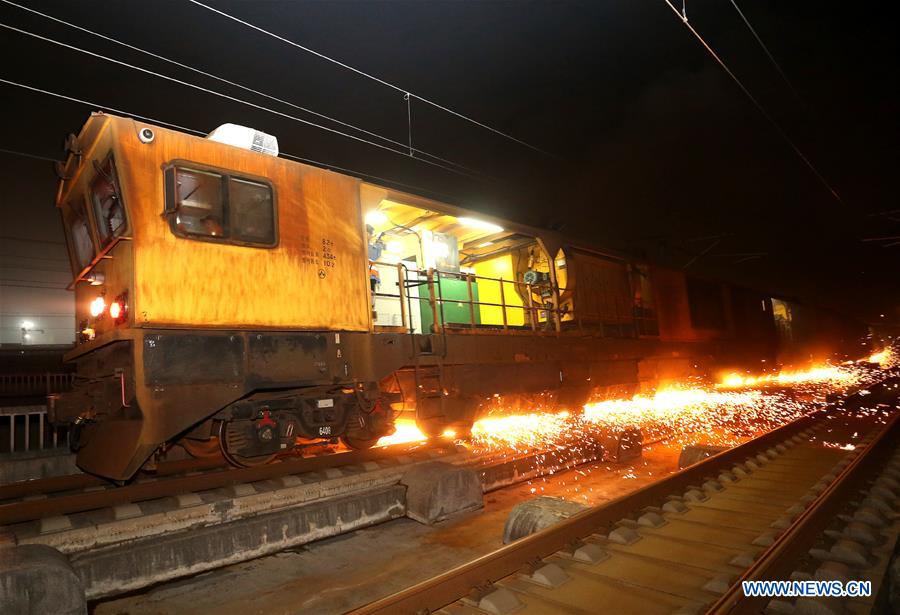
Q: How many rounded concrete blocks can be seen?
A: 5